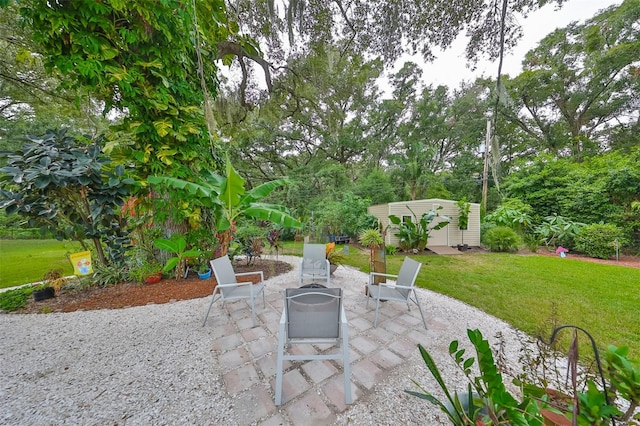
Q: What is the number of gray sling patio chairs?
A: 4